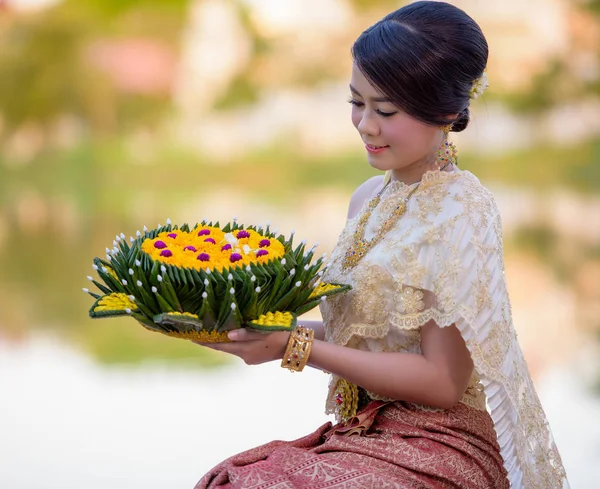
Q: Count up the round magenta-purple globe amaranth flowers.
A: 12